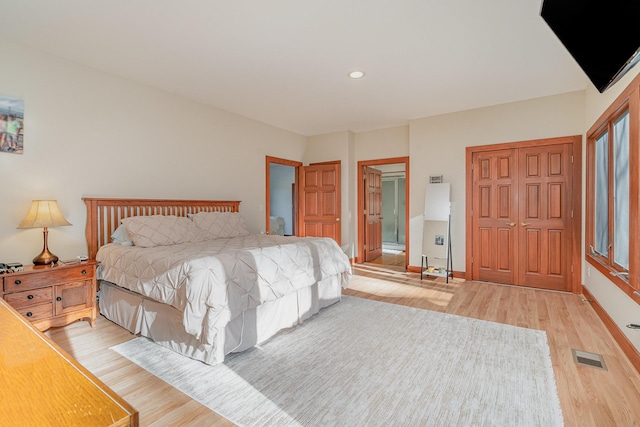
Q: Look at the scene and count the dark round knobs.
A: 5